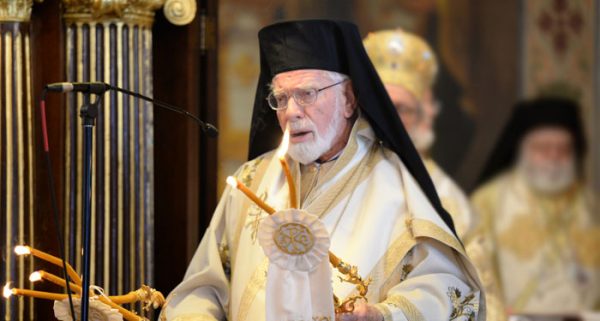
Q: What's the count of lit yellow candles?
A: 5